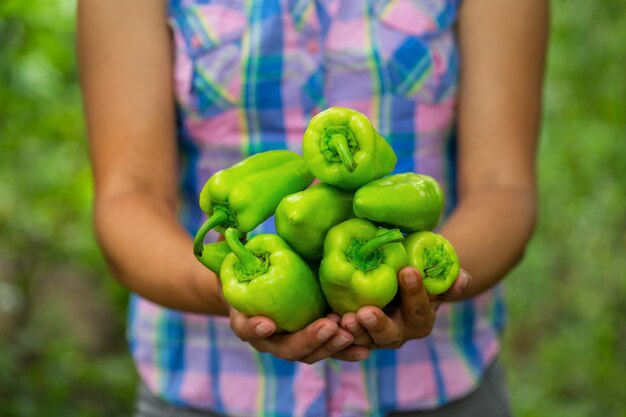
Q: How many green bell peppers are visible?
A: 8